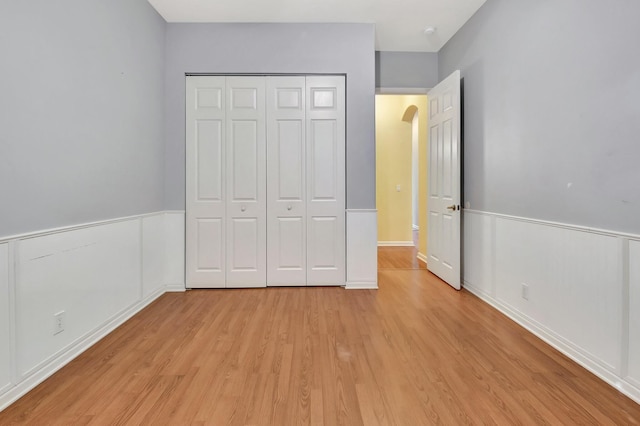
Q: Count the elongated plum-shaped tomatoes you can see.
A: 0